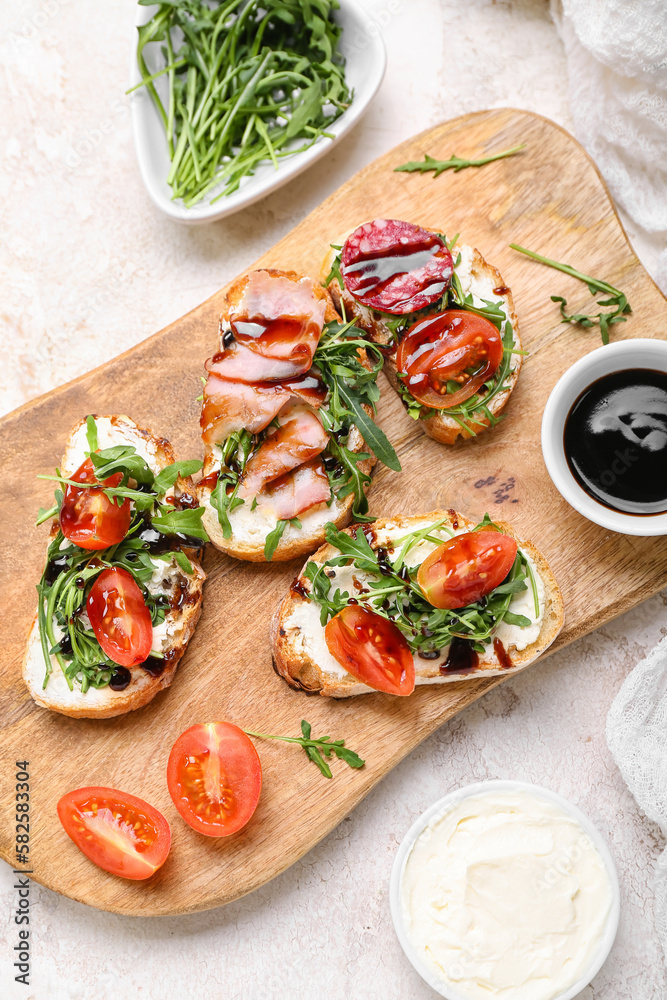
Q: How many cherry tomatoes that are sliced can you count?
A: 7